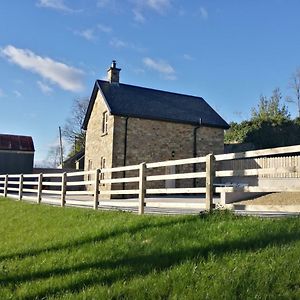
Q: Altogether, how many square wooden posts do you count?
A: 7